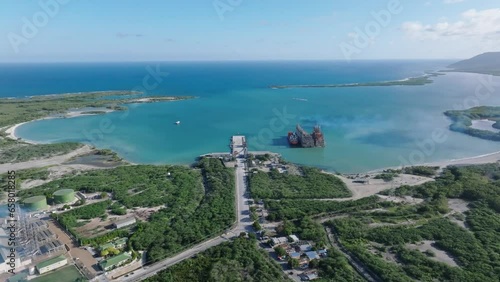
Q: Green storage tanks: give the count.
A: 2